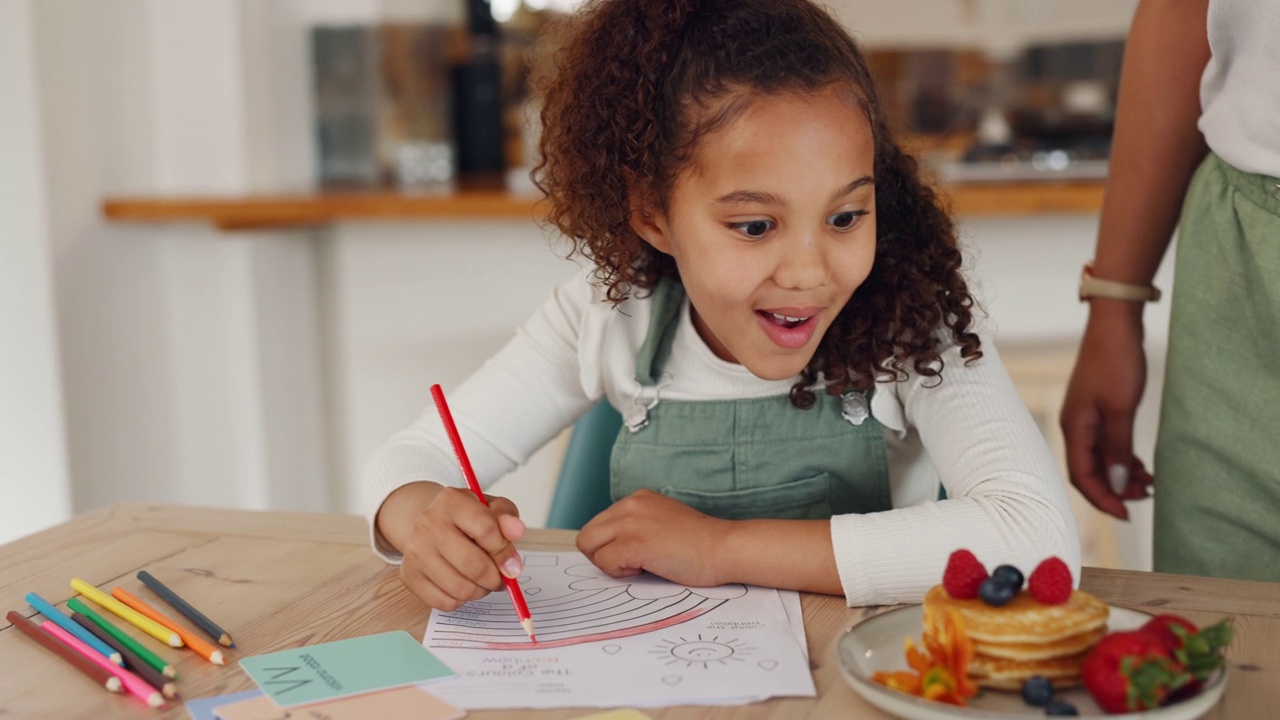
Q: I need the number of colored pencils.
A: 9